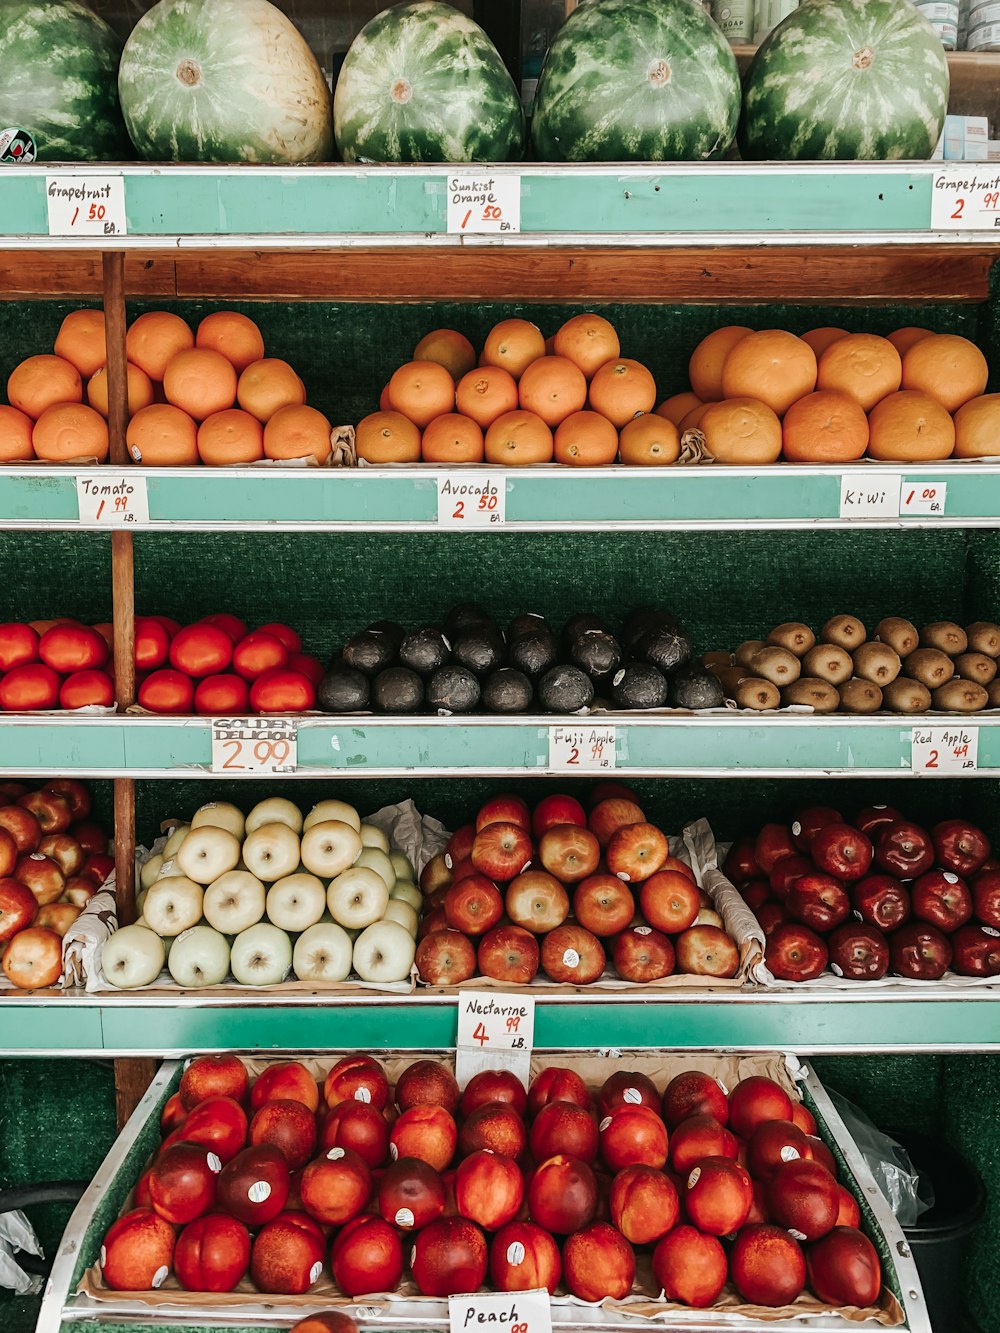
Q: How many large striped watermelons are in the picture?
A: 5